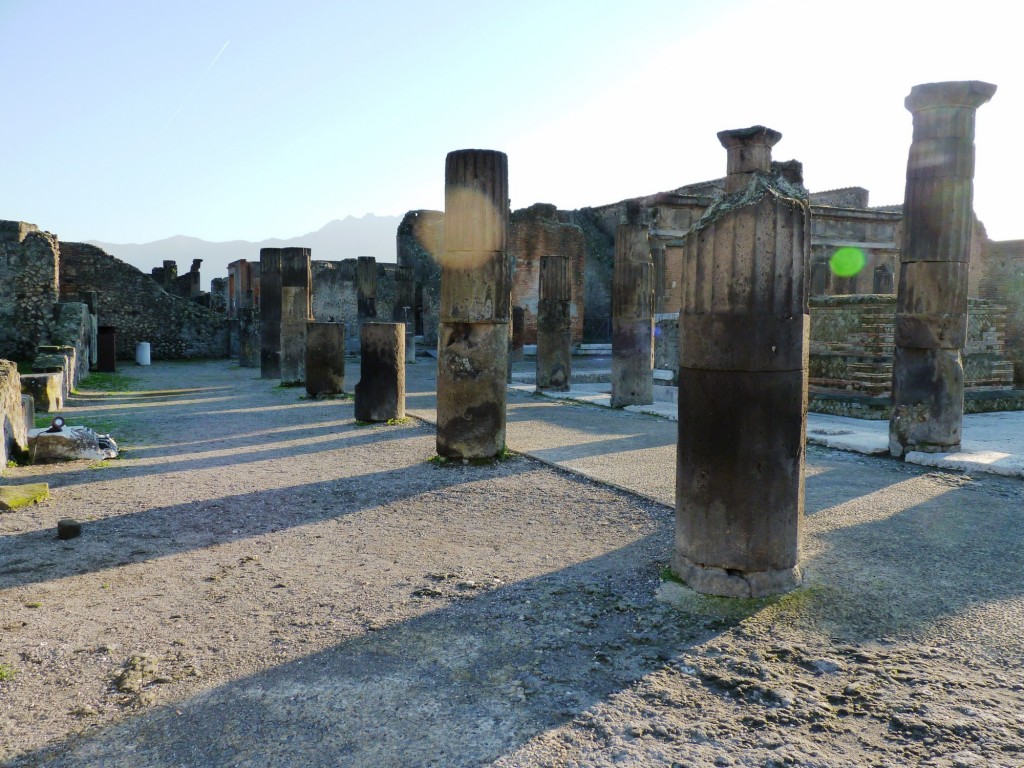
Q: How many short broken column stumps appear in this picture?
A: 2